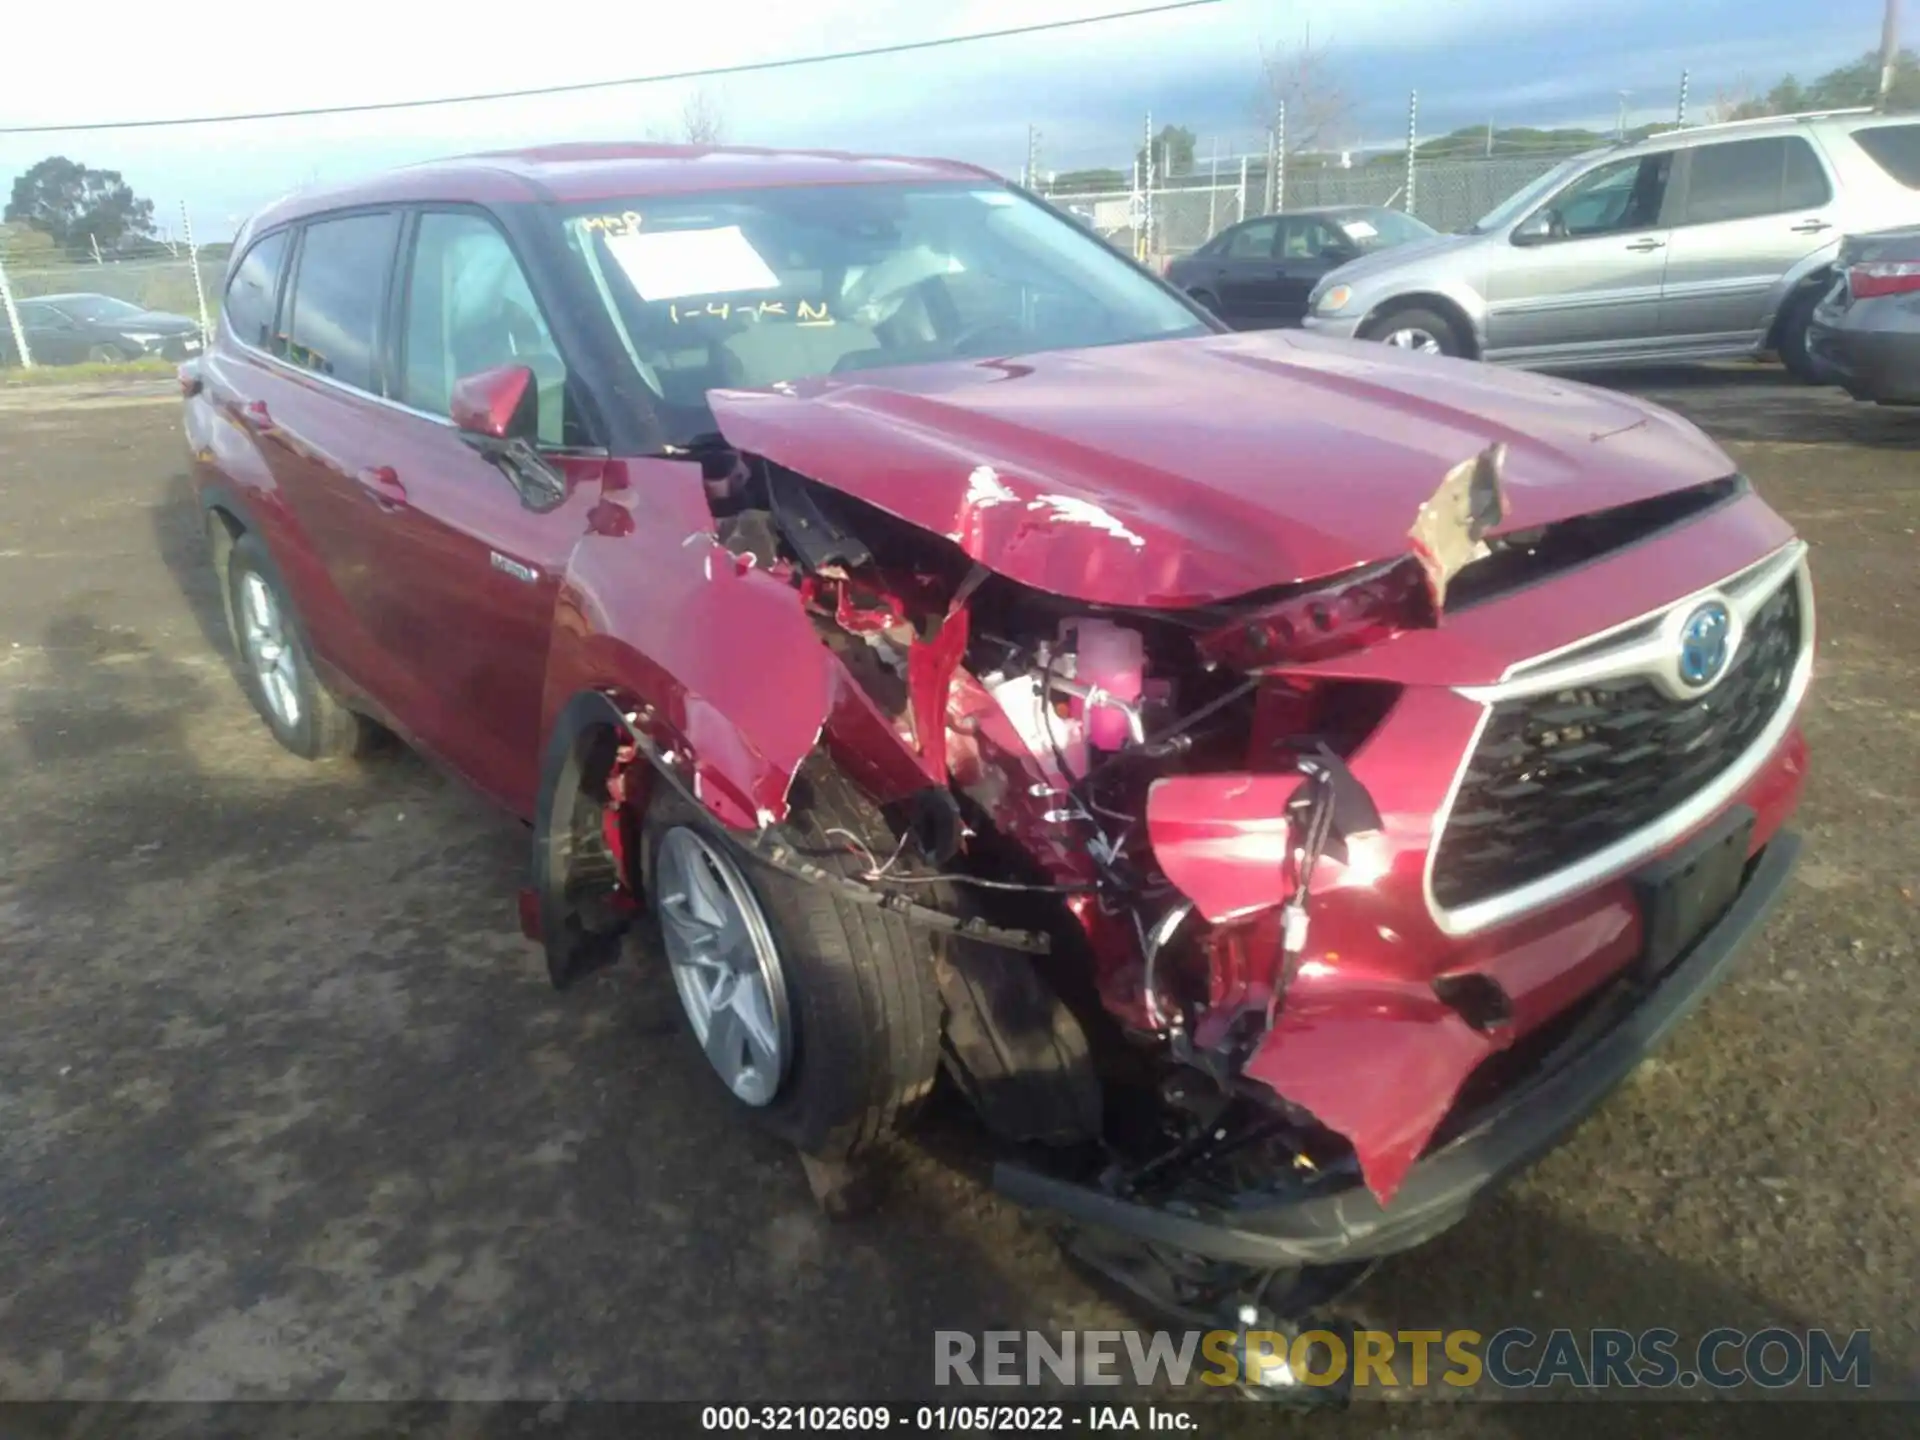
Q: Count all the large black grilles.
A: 1